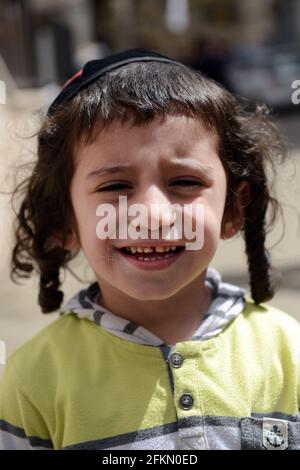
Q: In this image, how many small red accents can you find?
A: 1